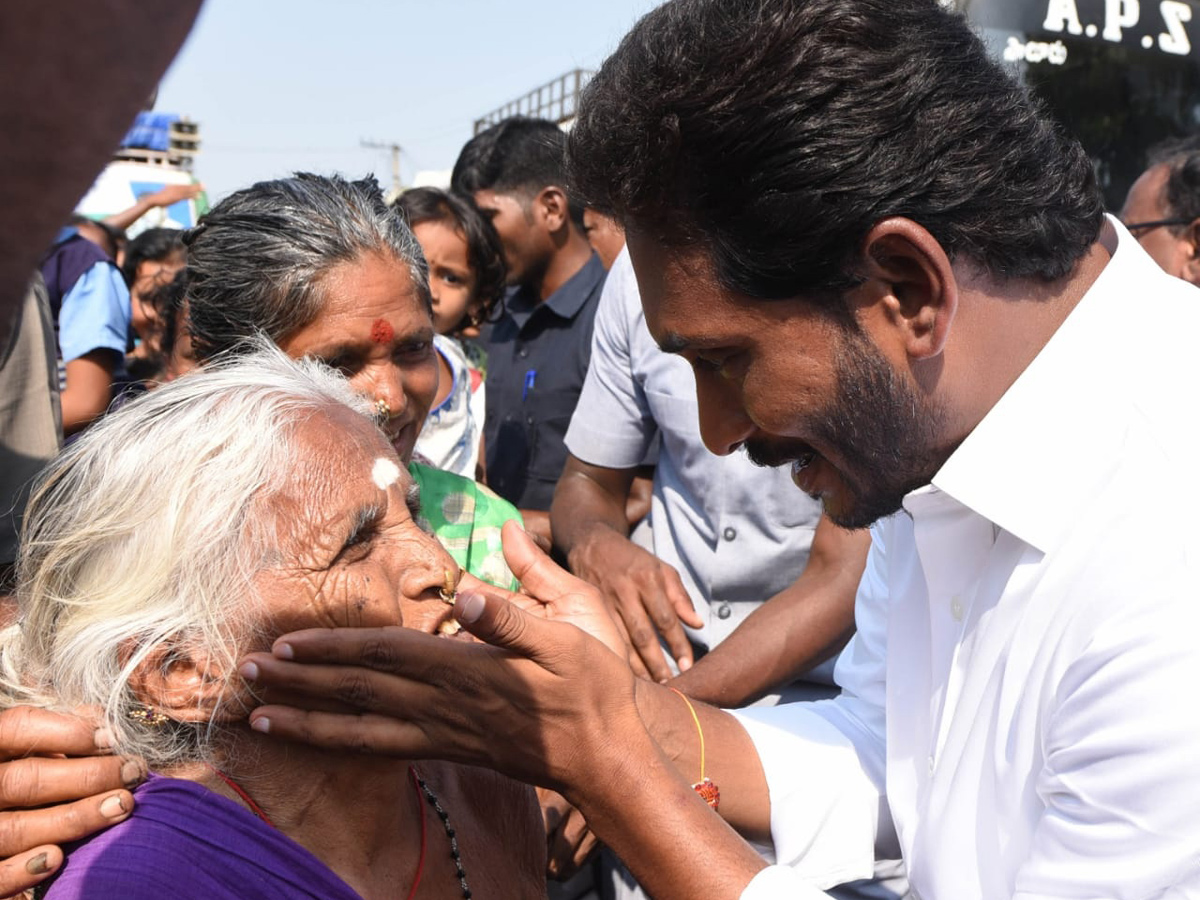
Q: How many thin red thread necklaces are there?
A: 1